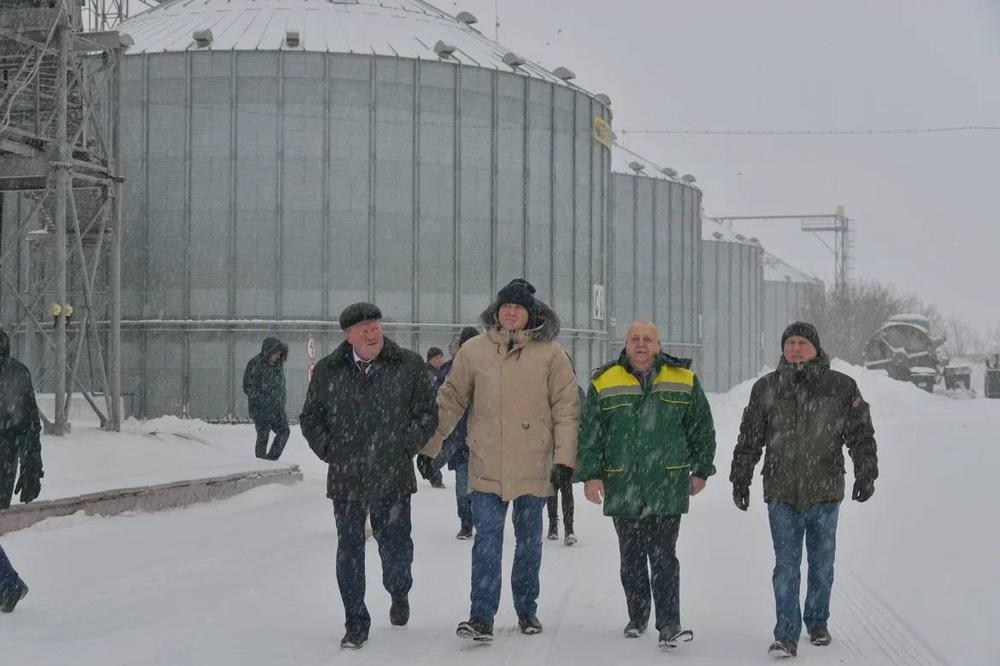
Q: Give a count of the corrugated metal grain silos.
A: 4